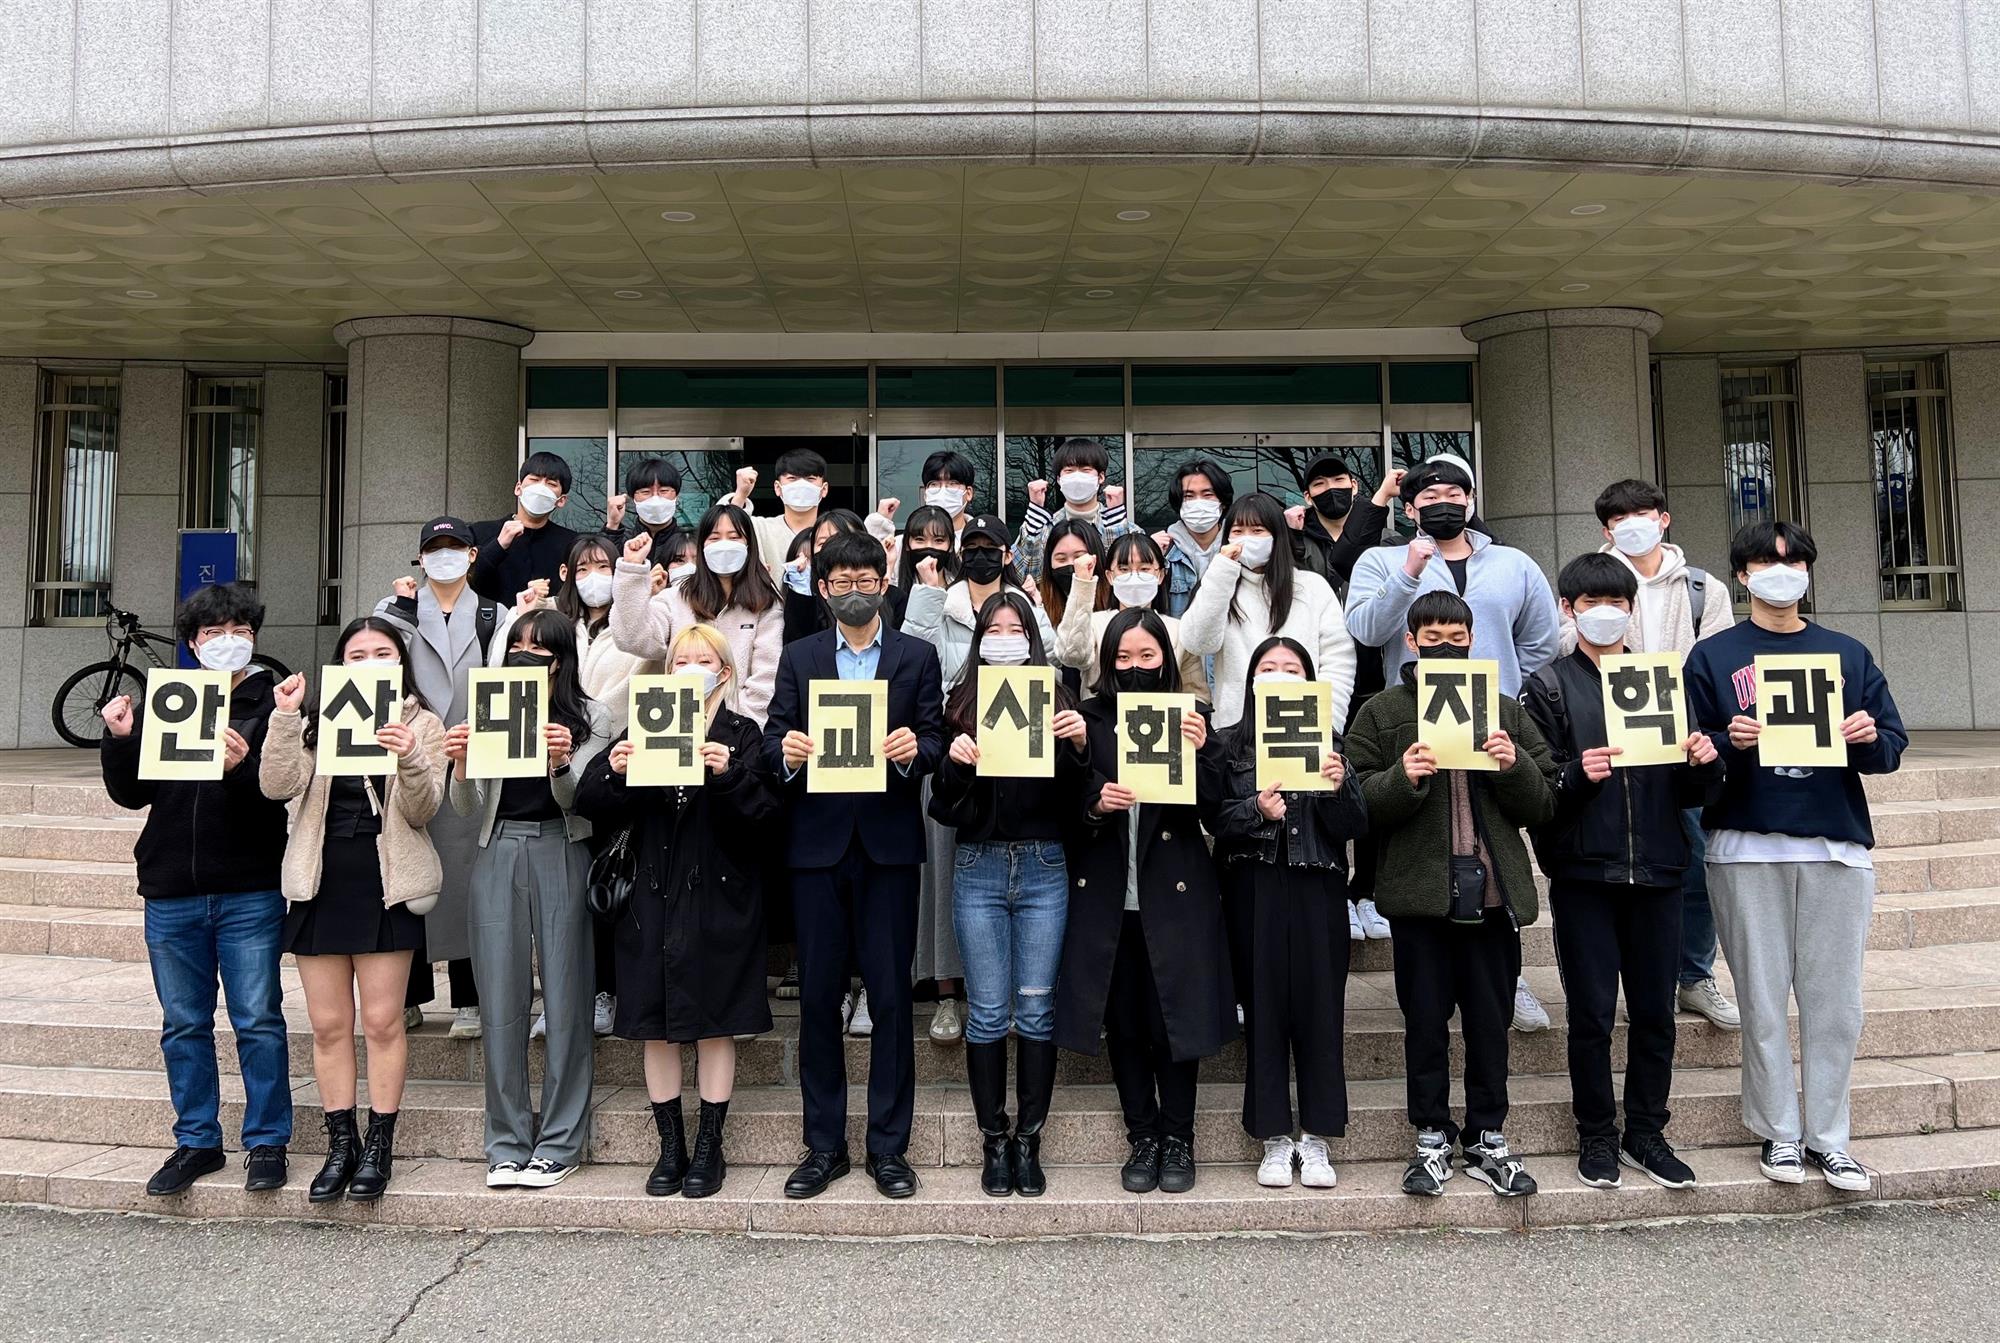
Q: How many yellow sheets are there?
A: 11